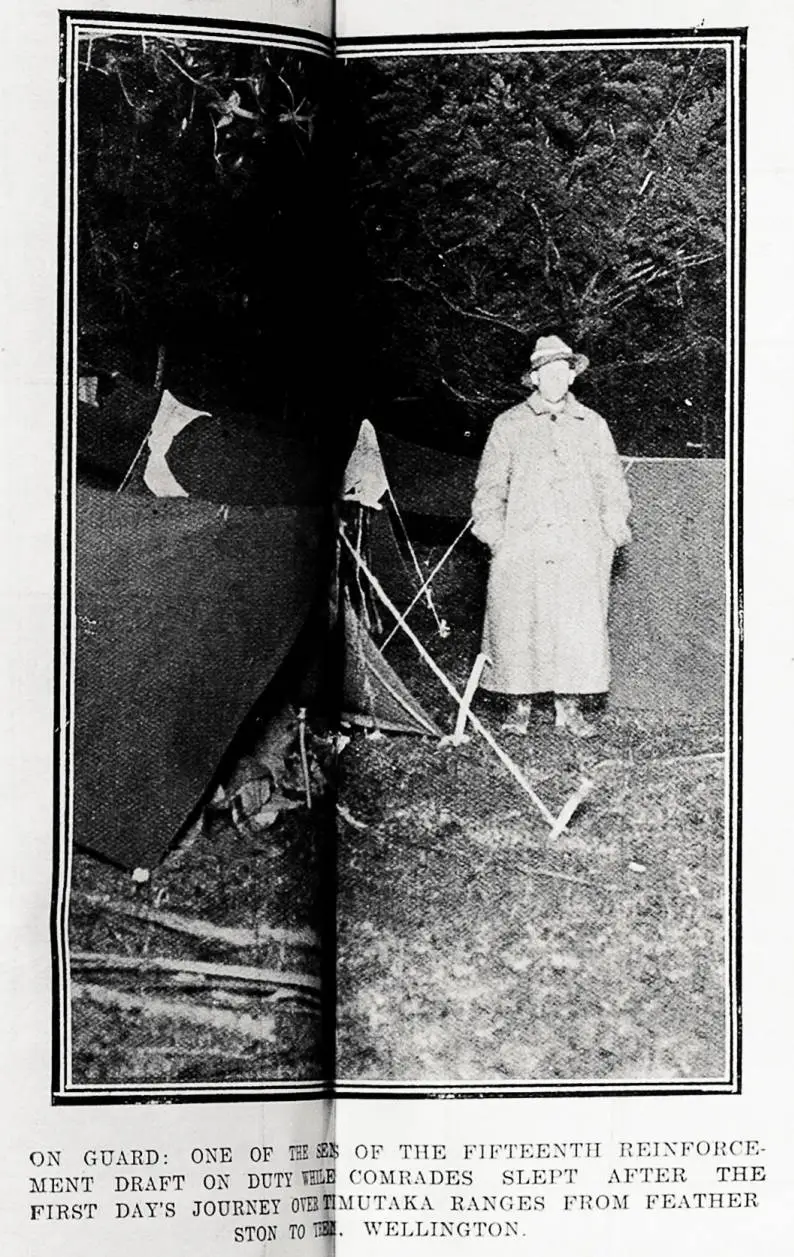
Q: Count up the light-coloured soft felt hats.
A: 1